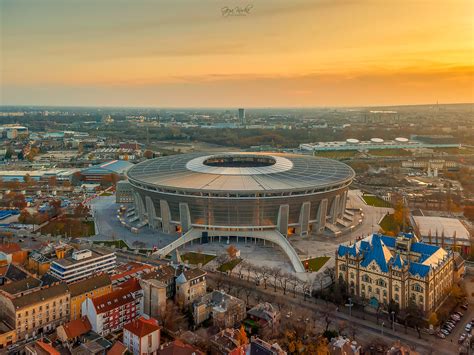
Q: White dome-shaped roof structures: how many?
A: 3